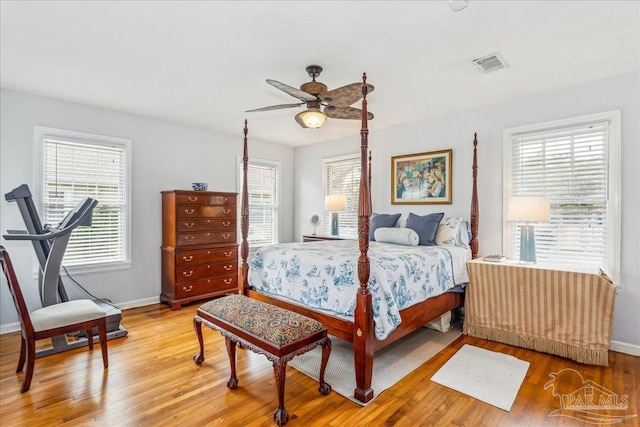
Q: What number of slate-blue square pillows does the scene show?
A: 2